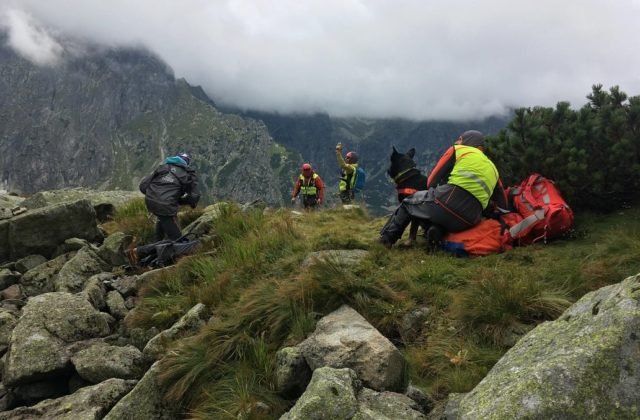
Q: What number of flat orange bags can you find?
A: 1